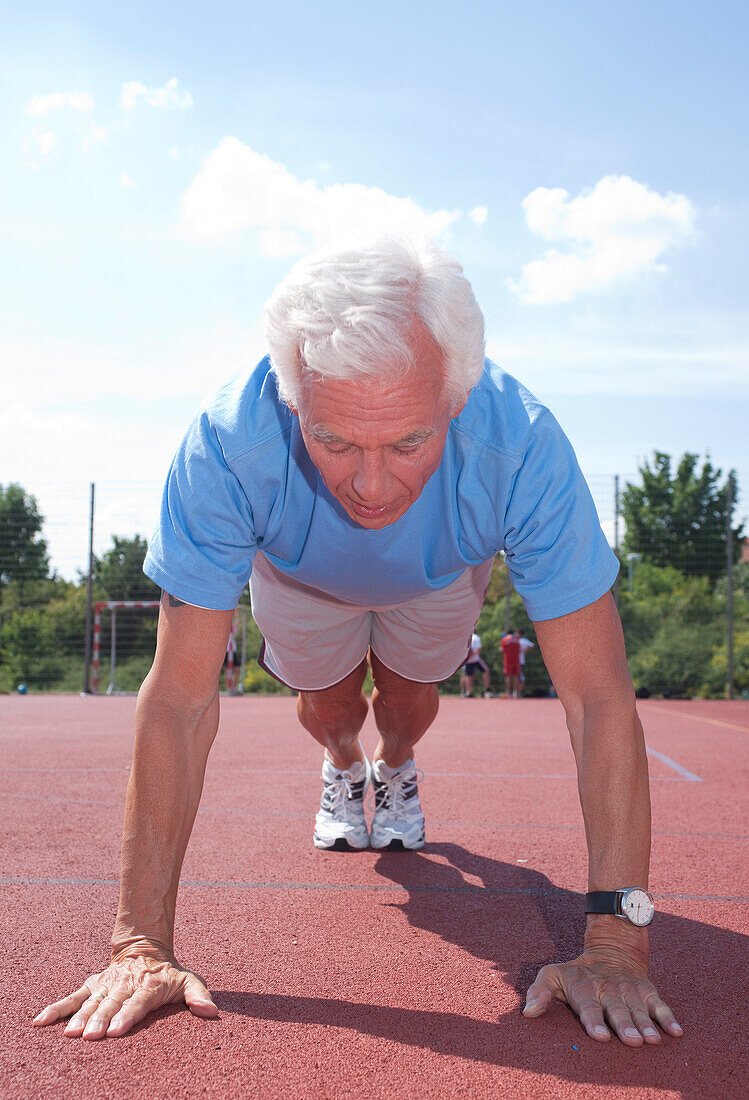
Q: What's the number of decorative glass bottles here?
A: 0